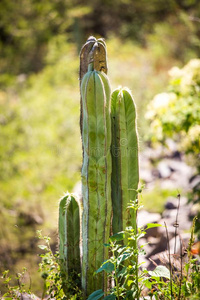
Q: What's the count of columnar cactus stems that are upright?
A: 4